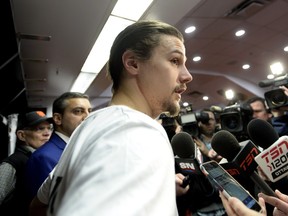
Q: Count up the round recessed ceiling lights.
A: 8